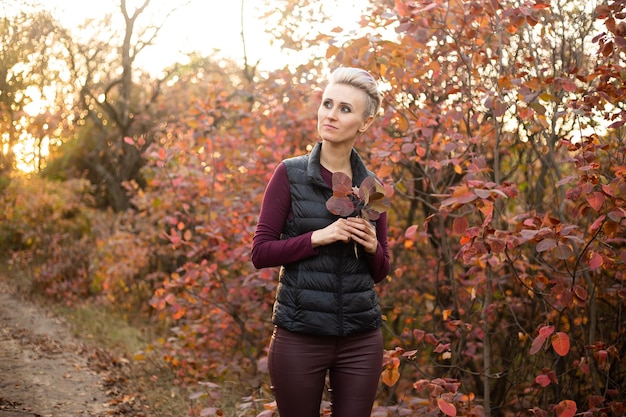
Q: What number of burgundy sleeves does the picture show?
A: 2